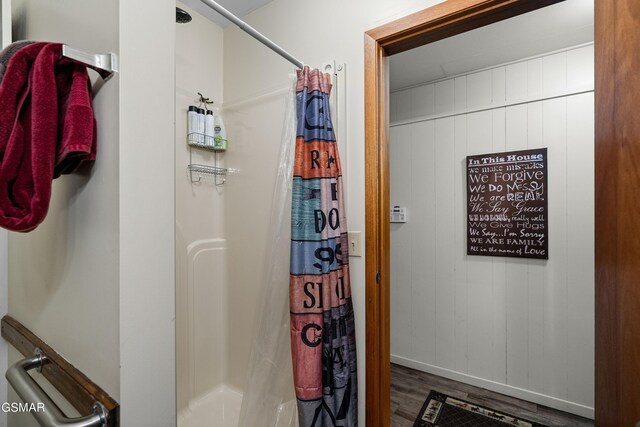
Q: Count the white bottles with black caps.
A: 3